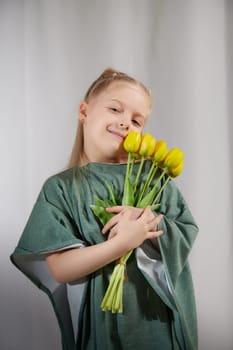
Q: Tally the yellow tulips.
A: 5